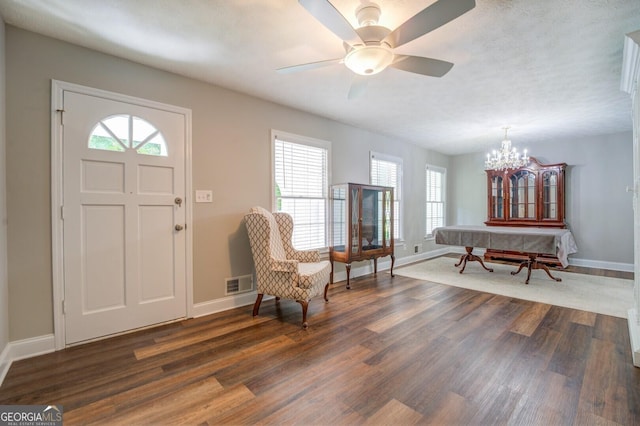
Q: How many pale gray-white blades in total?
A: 5